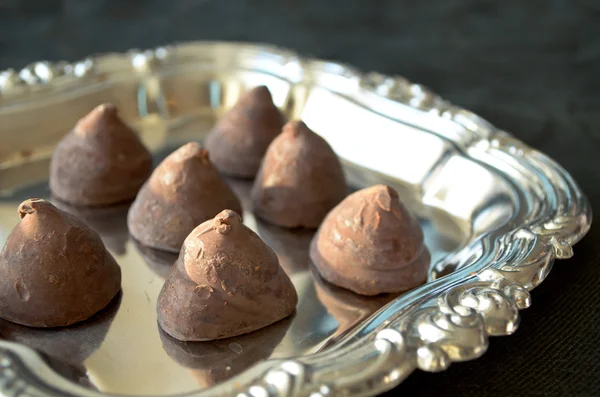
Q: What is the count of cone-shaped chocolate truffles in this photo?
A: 7